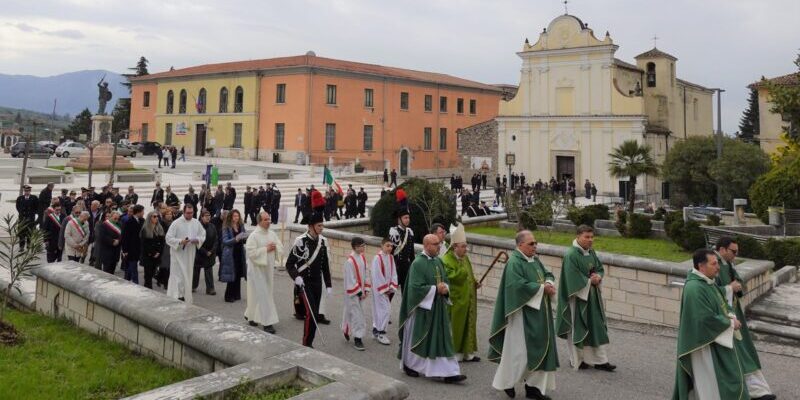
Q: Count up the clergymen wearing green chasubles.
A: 6